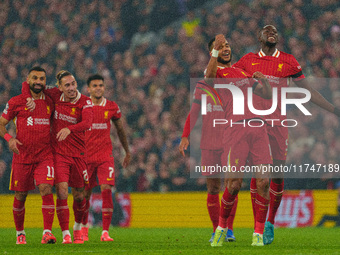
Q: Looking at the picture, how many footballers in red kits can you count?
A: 6